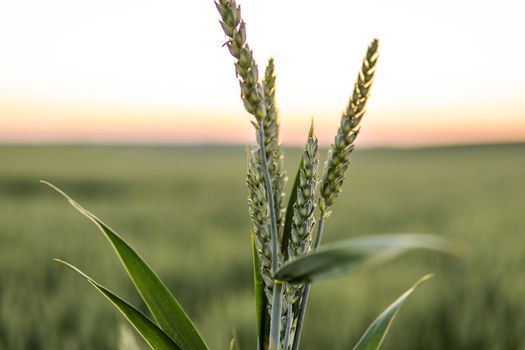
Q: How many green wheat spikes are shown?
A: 5